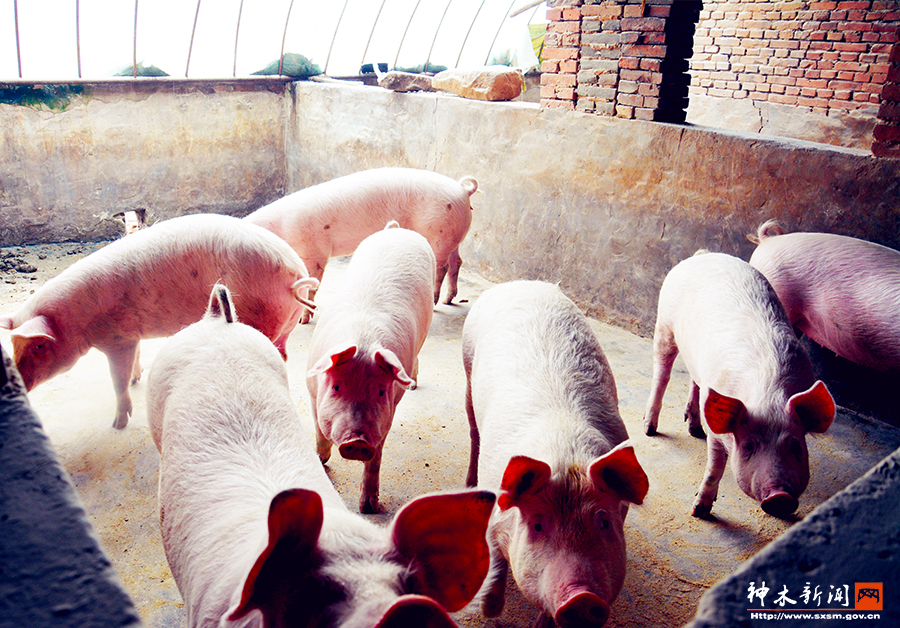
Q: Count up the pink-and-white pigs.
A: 7